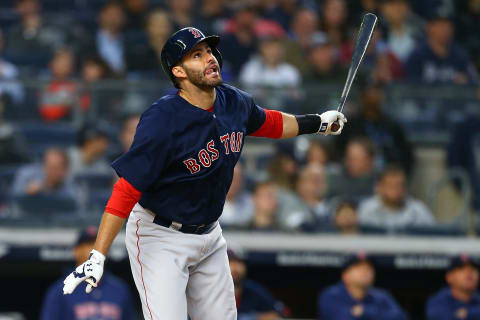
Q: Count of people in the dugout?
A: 4